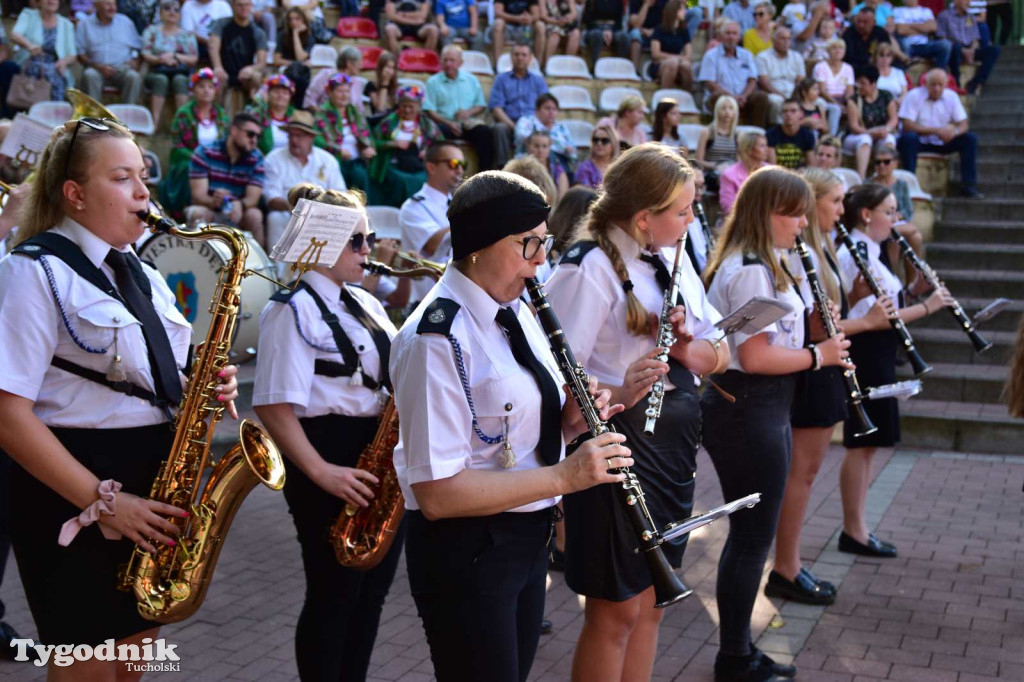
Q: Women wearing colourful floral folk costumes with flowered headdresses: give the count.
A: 4